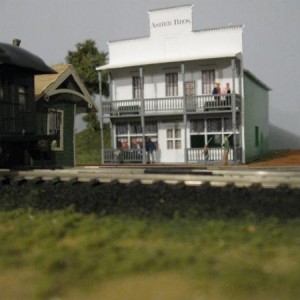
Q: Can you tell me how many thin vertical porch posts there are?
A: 4